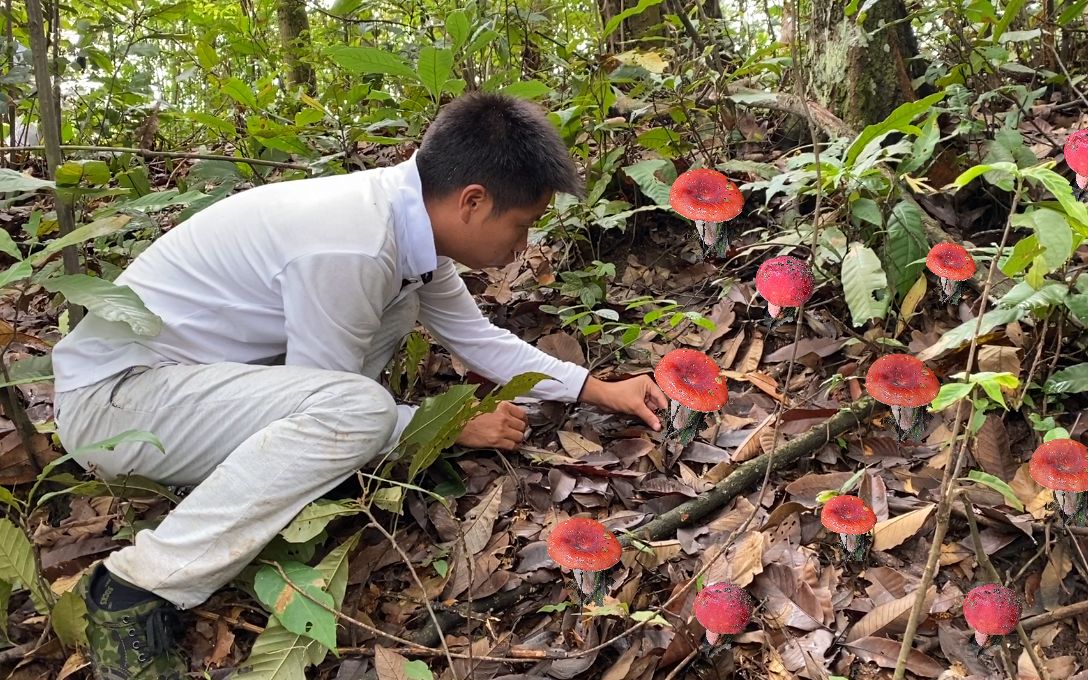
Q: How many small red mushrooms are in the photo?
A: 2